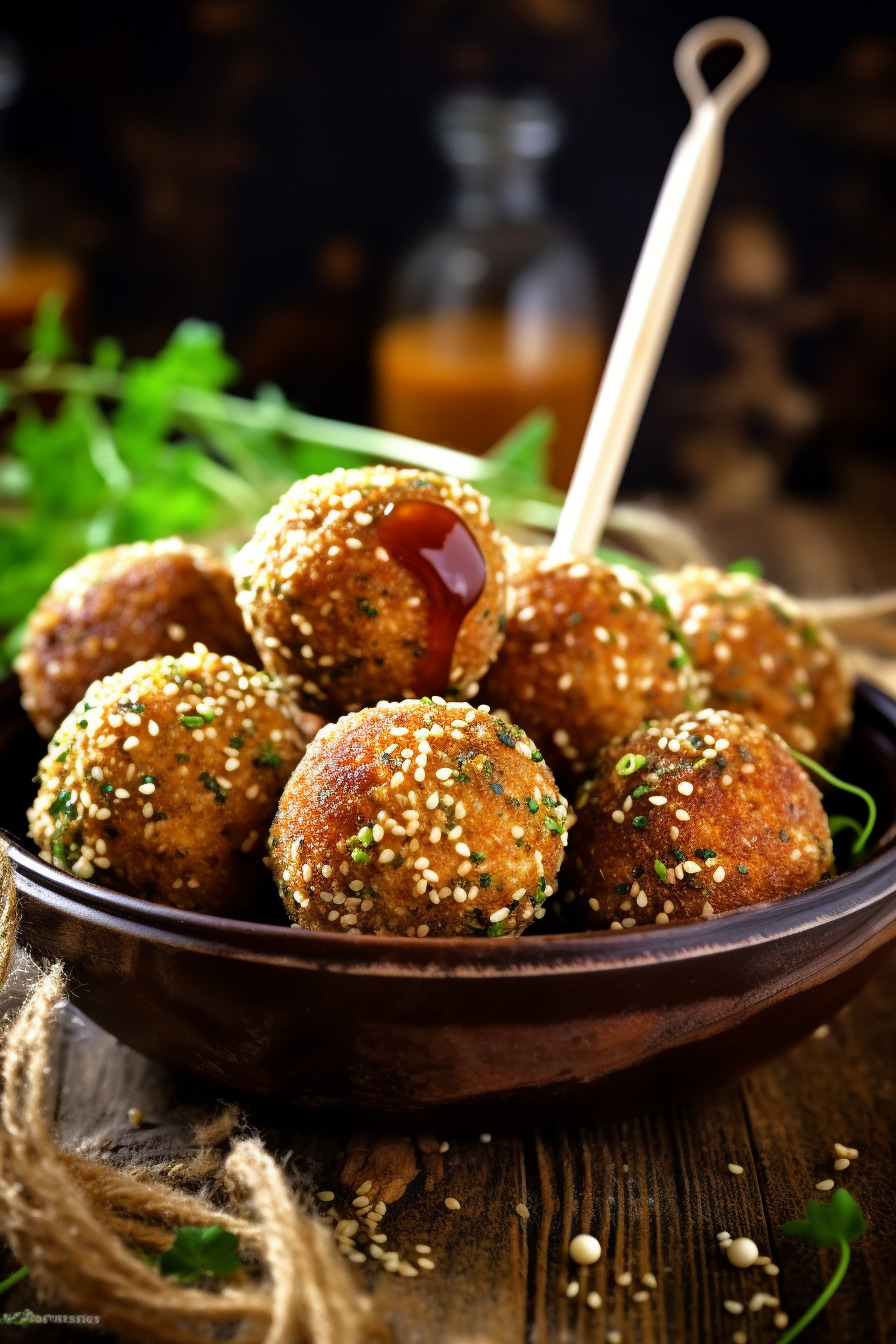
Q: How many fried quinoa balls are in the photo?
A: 7